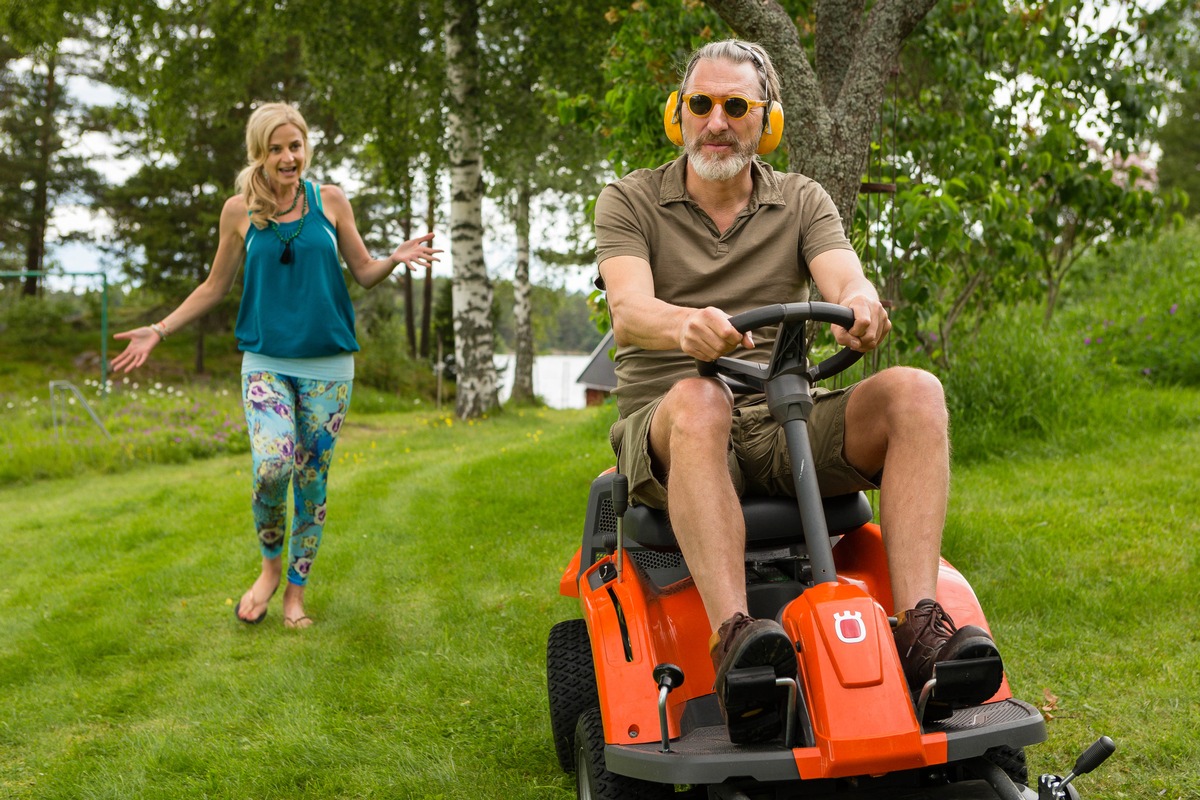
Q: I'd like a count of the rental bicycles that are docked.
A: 0